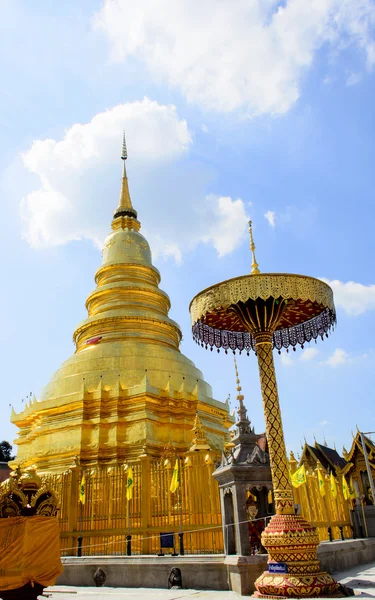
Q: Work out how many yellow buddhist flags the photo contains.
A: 8